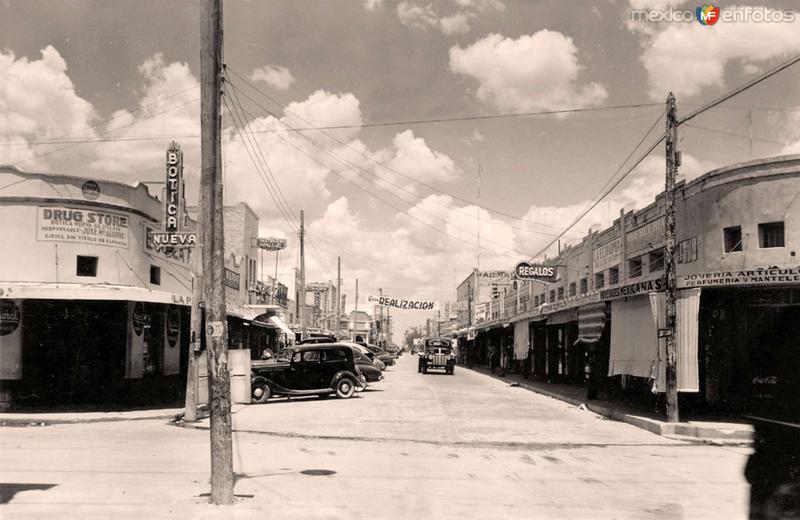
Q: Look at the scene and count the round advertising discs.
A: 4